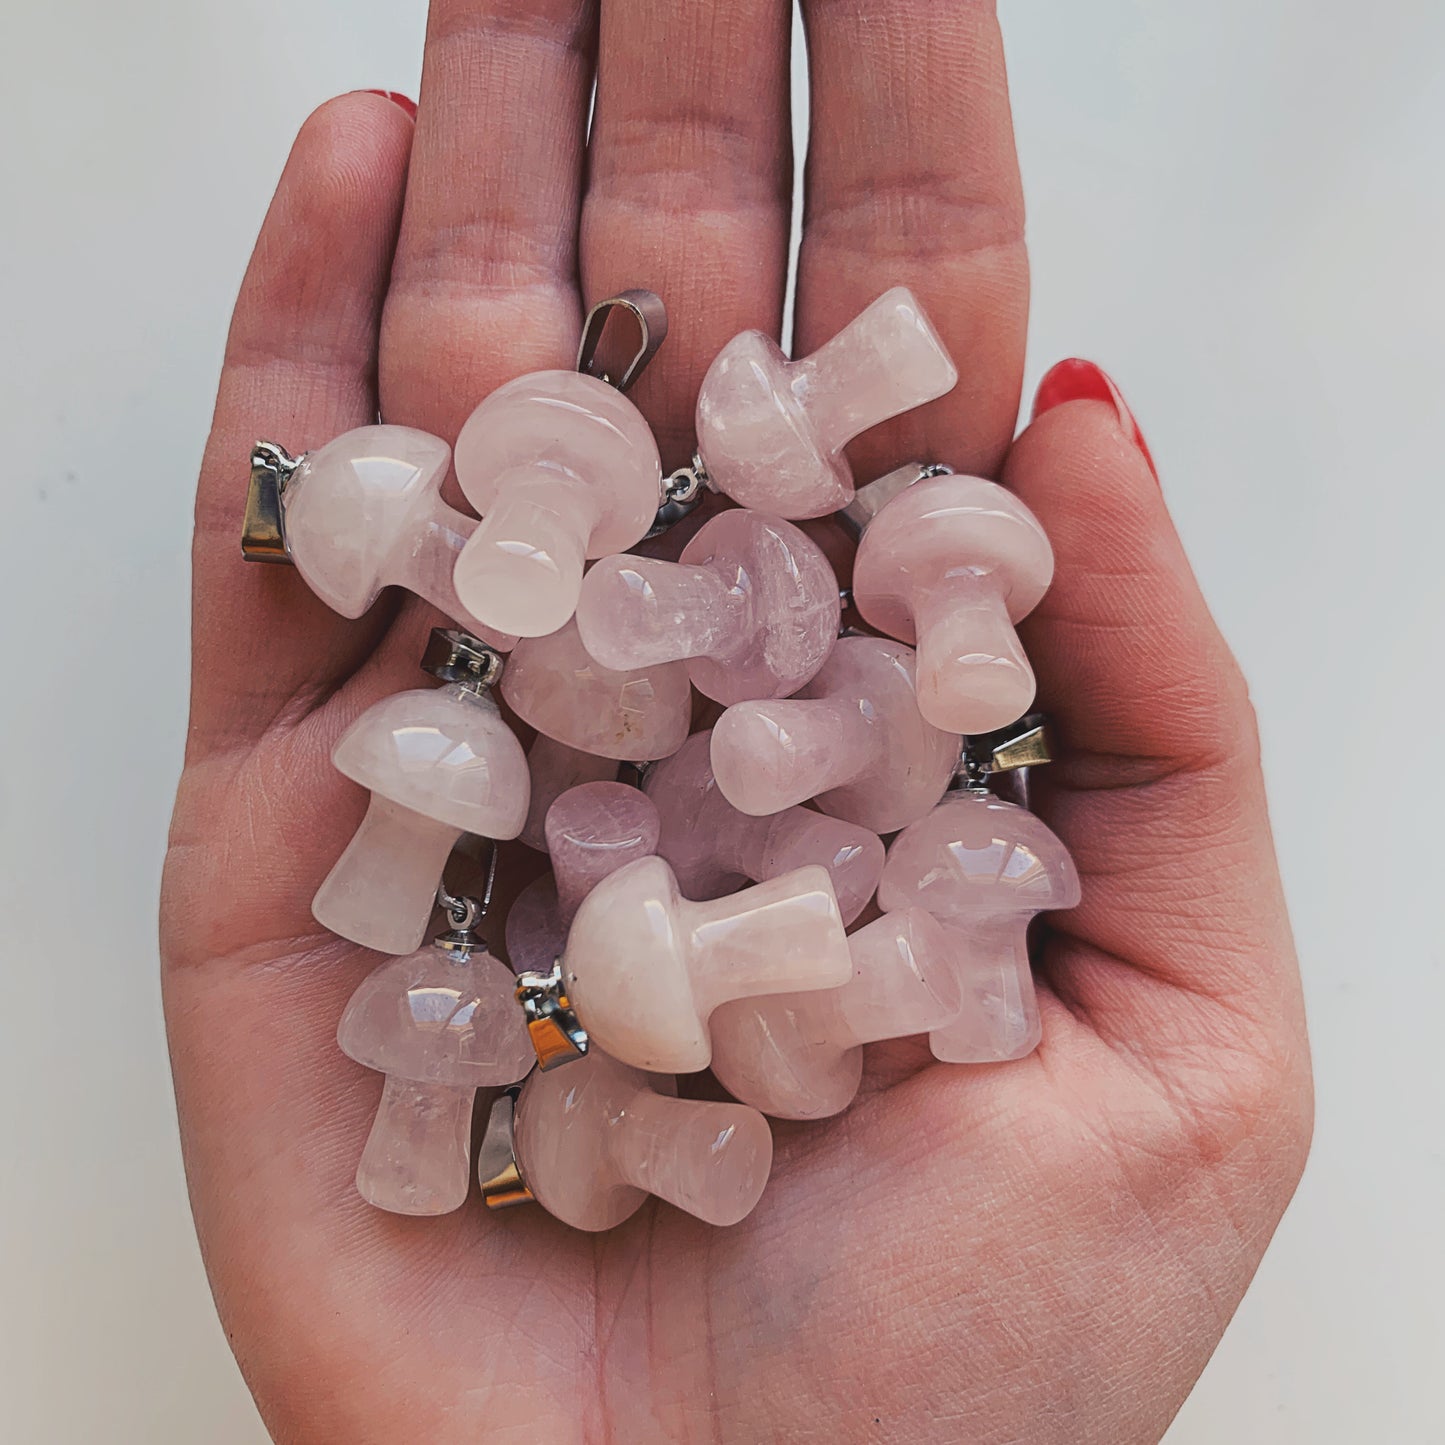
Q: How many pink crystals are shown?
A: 15